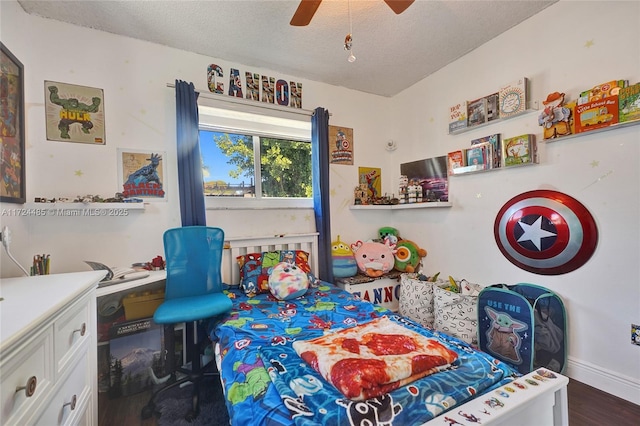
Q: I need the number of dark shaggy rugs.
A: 1